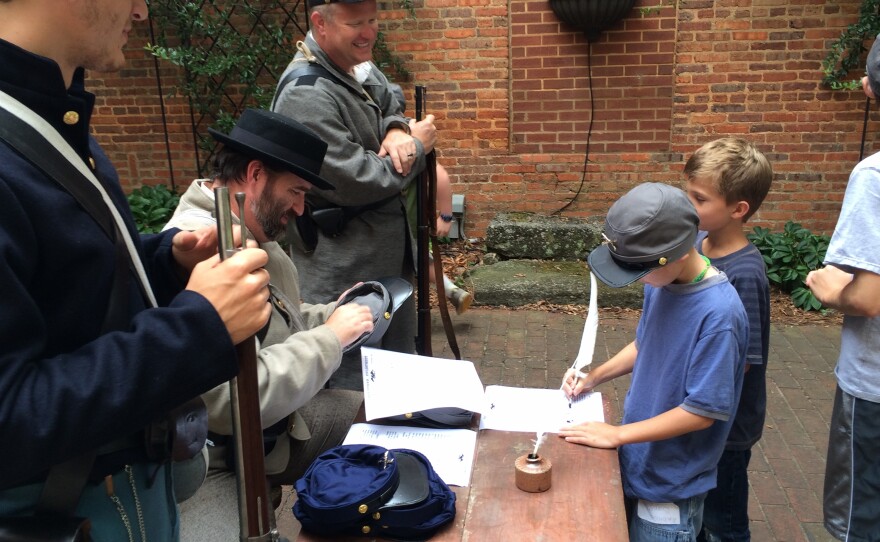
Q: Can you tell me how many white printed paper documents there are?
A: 3